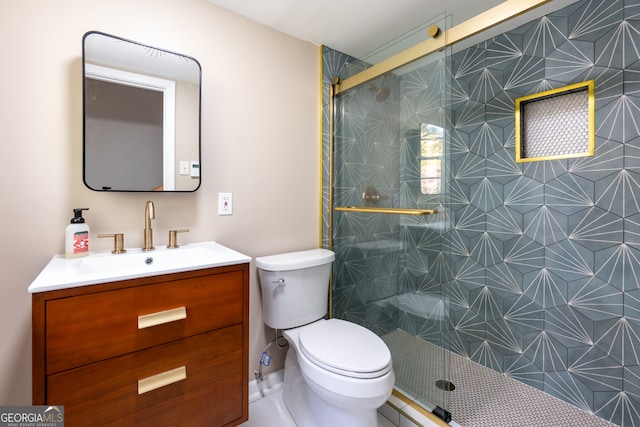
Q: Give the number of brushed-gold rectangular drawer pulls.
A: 2